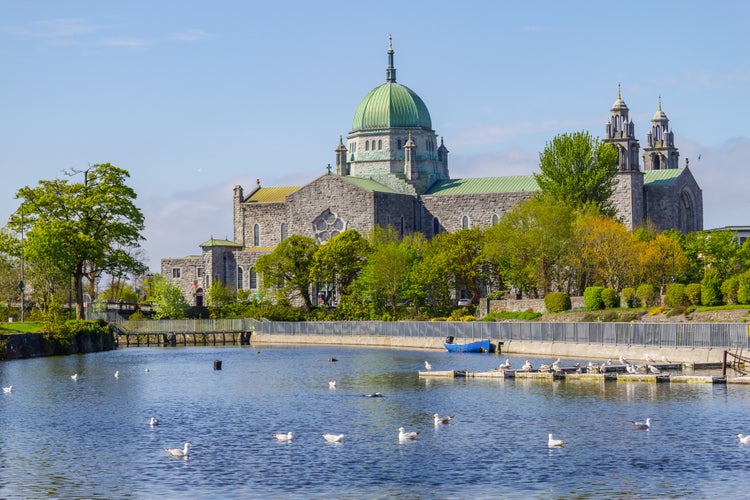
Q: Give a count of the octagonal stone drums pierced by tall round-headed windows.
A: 1